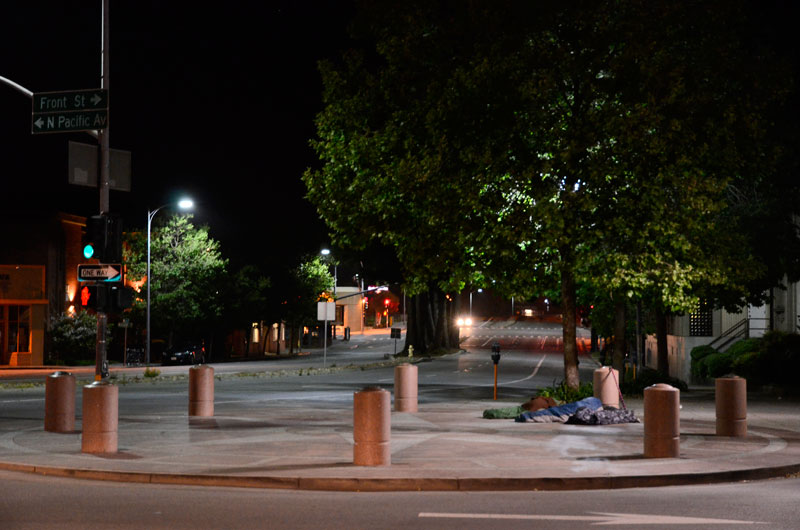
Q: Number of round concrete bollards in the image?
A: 8